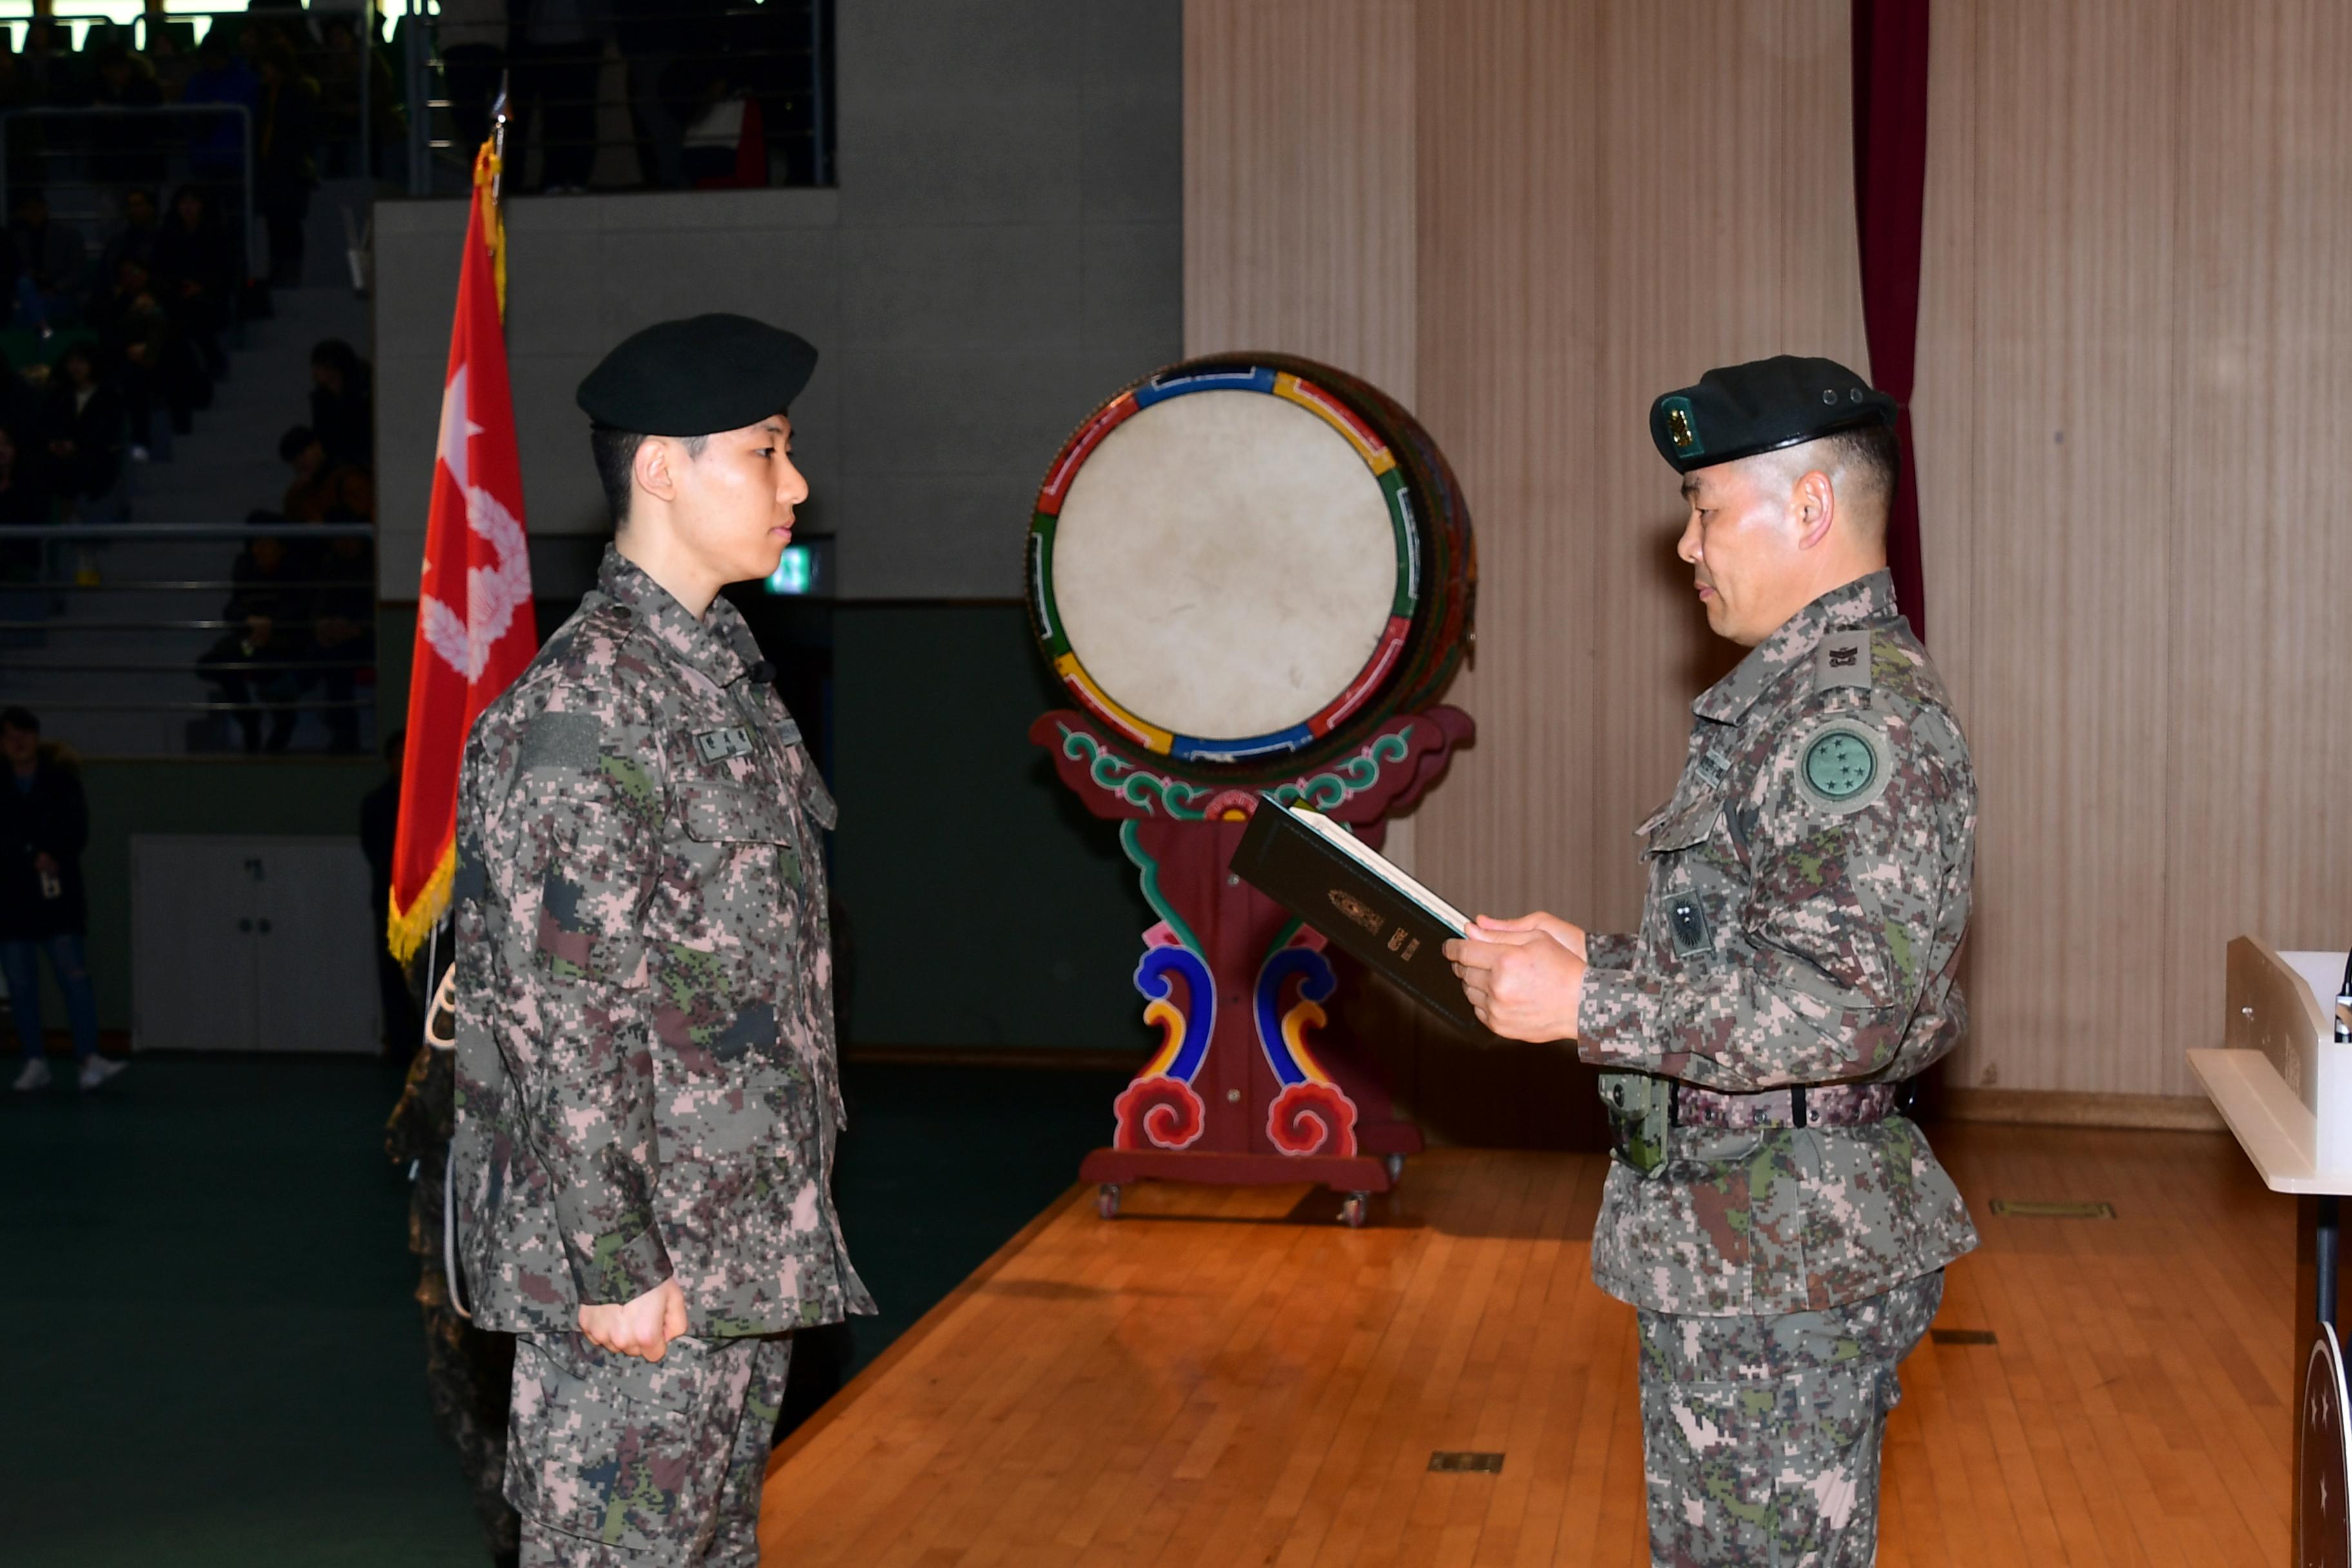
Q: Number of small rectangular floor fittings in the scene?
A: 3